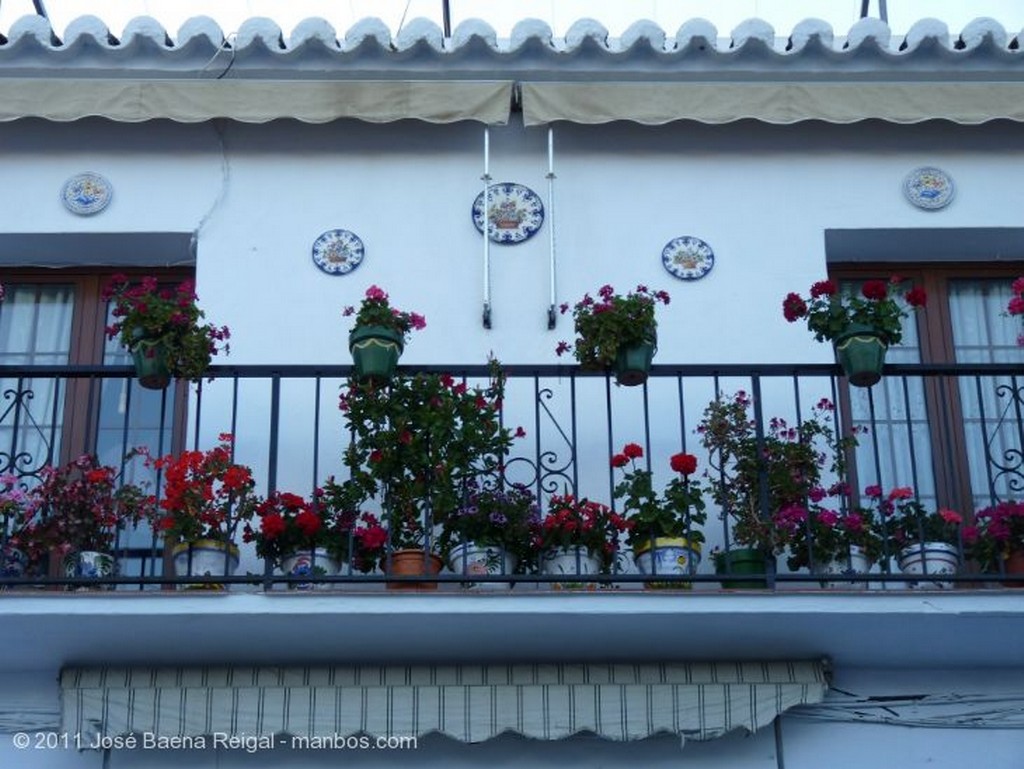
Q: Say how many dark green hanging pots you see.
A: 4